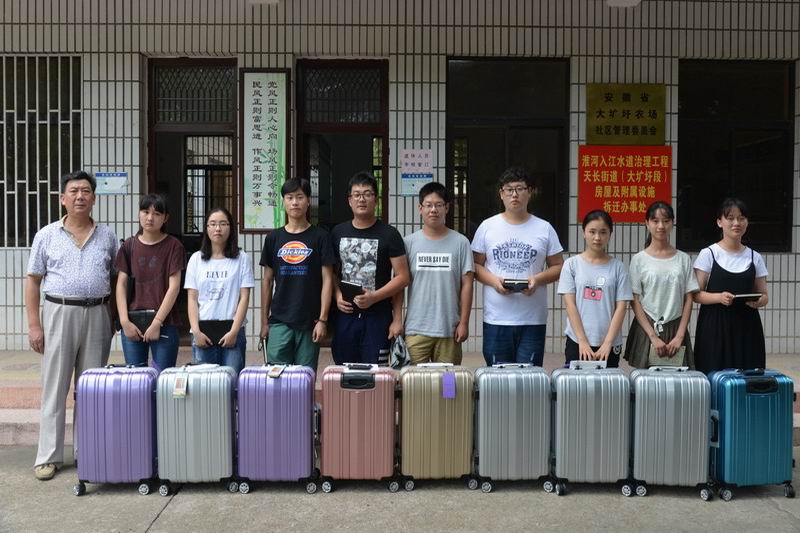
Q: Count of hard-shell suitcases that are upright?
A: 9